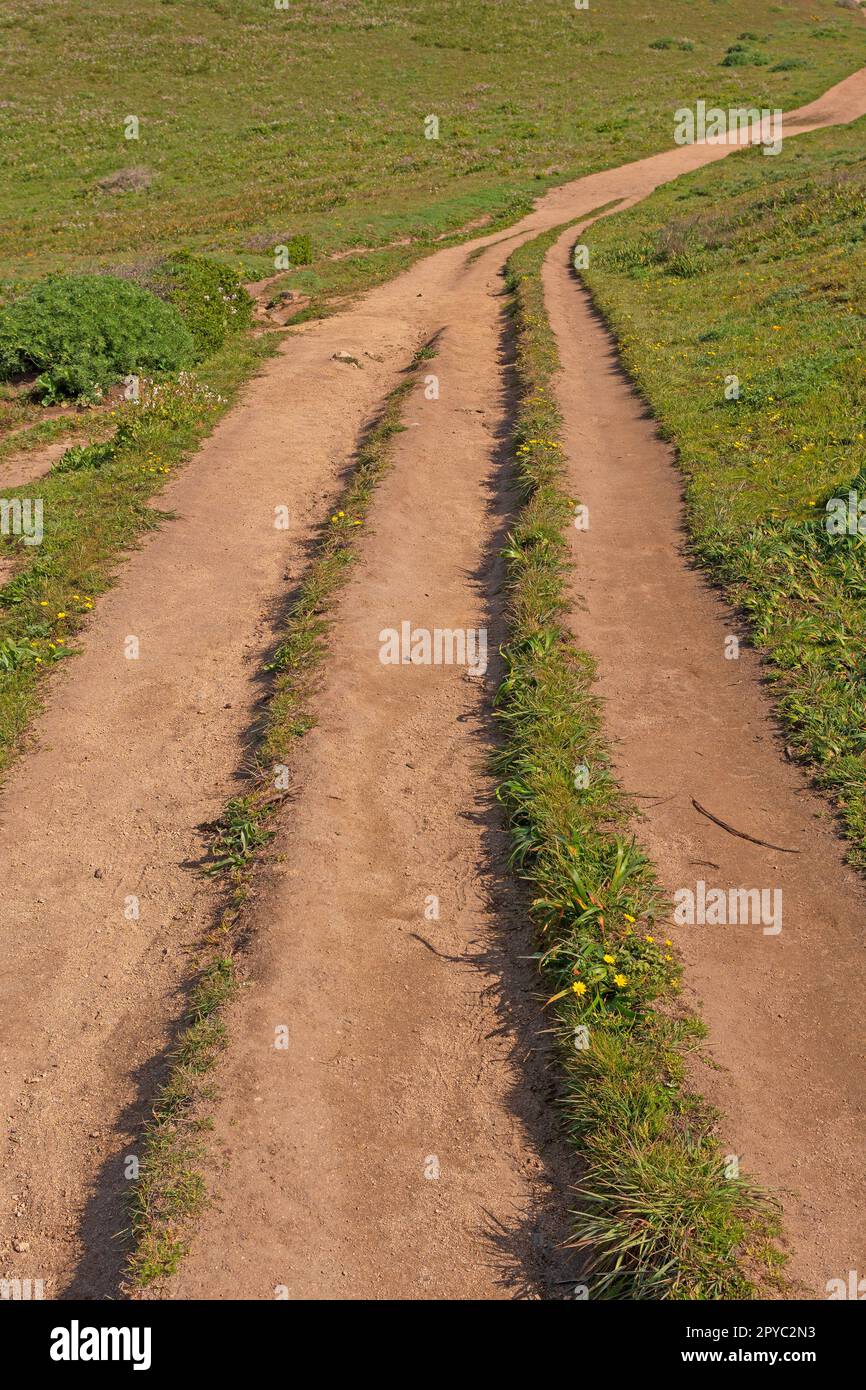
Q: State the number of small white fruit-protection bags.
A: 0